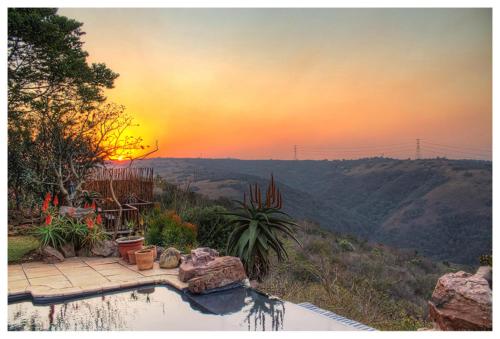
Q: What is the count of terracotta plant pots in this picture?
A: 4